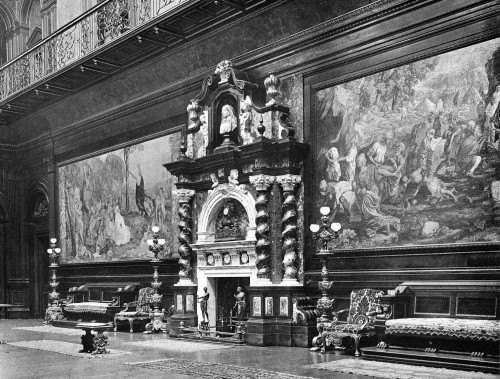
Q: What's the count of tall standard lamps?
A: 3